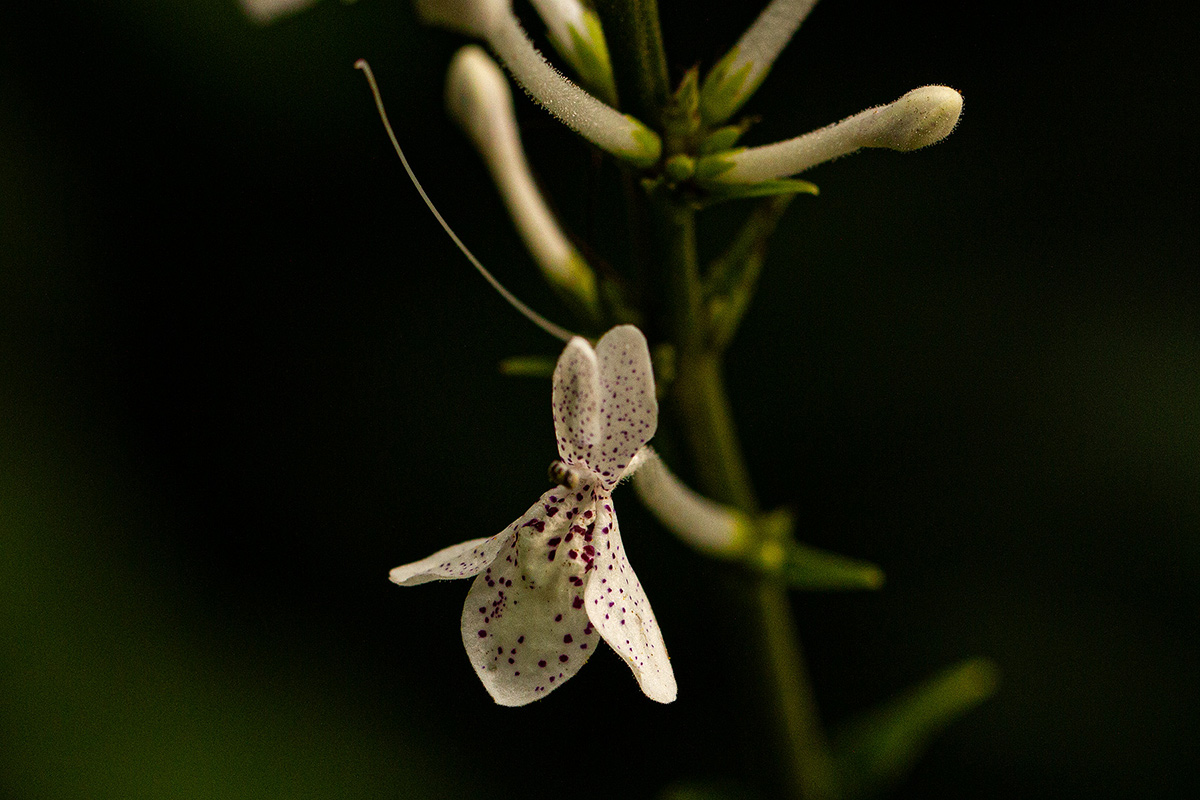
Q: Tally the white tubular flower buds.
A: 5